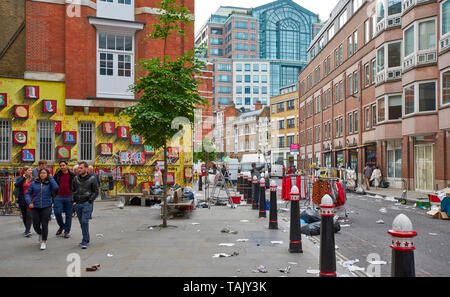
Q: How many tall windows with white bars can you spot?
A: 3